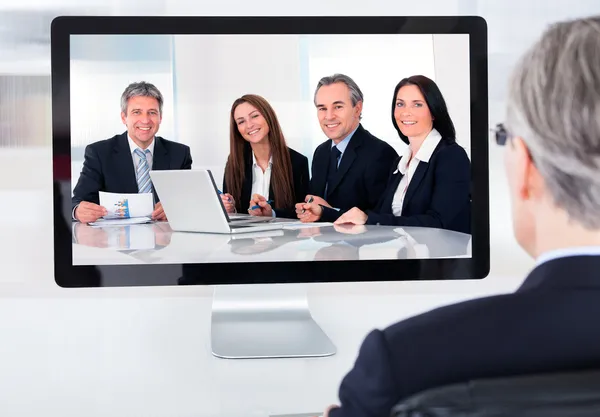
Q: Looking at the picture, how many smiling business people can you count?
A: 4